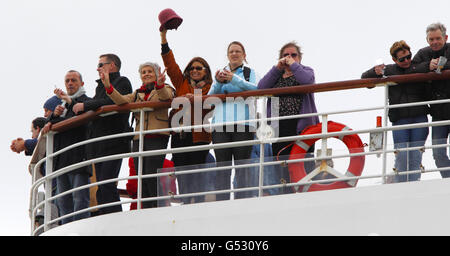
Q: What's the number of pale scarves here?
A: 1